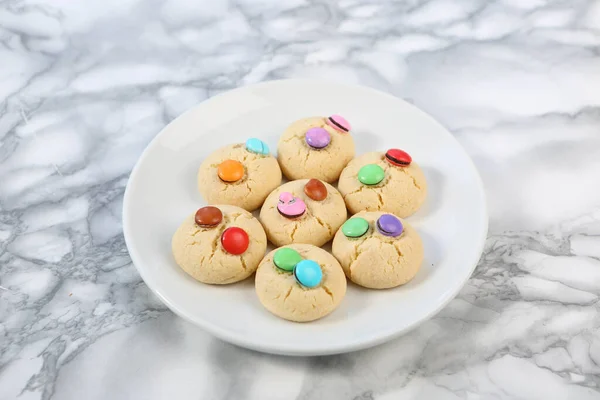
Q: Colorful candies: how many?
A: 14